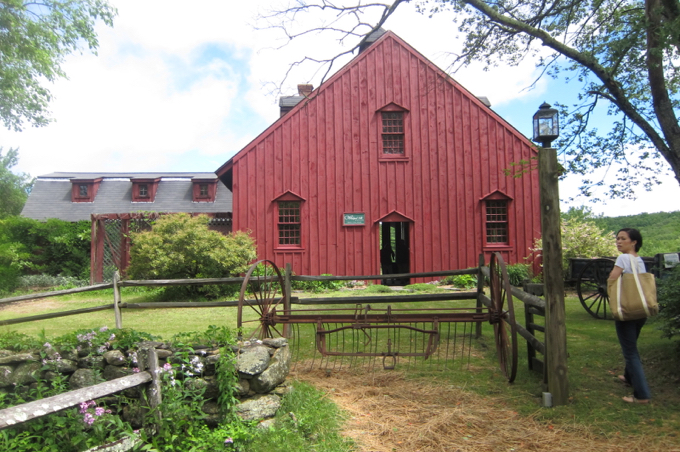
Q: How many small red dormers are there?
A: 3